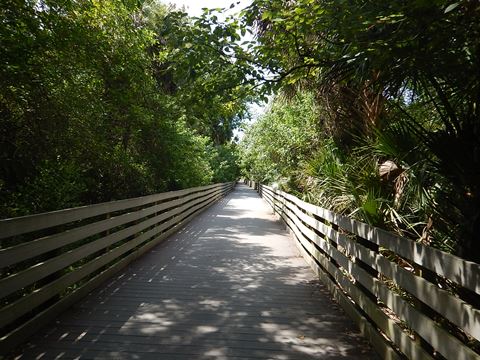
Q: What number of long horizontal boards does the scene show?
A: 10